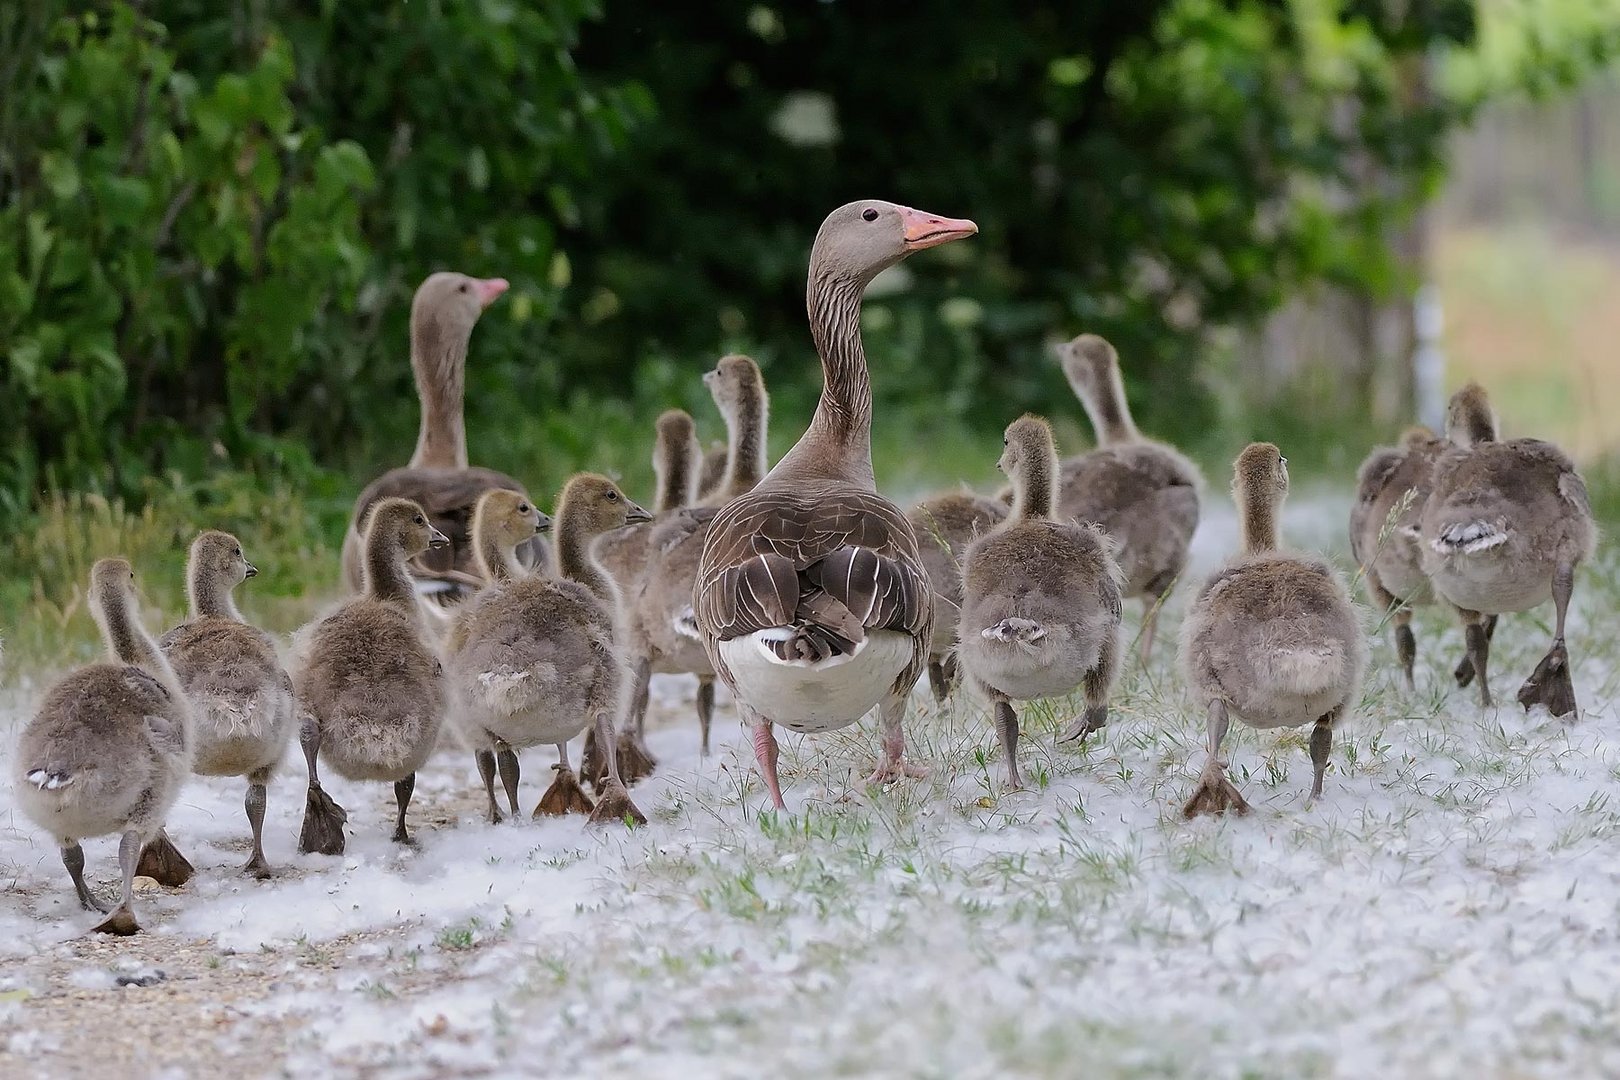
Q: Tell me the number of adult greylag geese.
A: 2